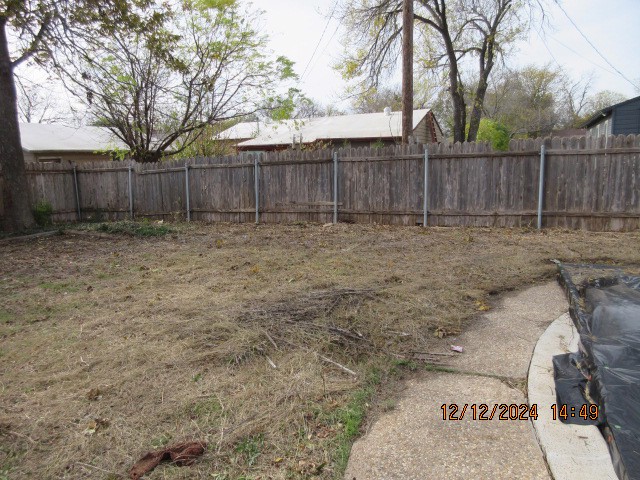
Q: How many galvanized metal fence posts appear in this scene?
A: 7